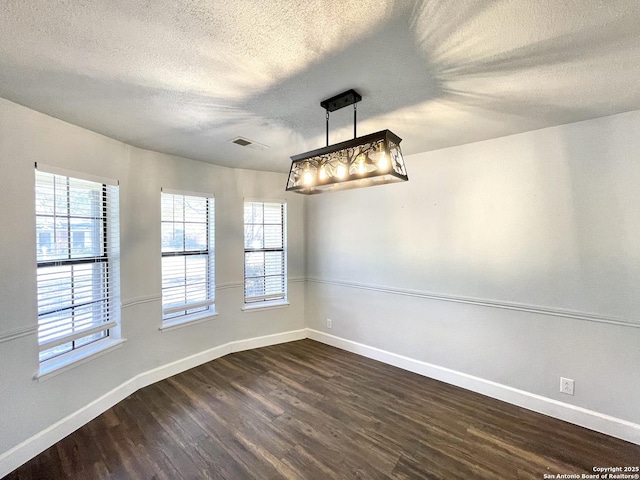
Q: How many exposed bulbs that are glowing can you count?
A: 5